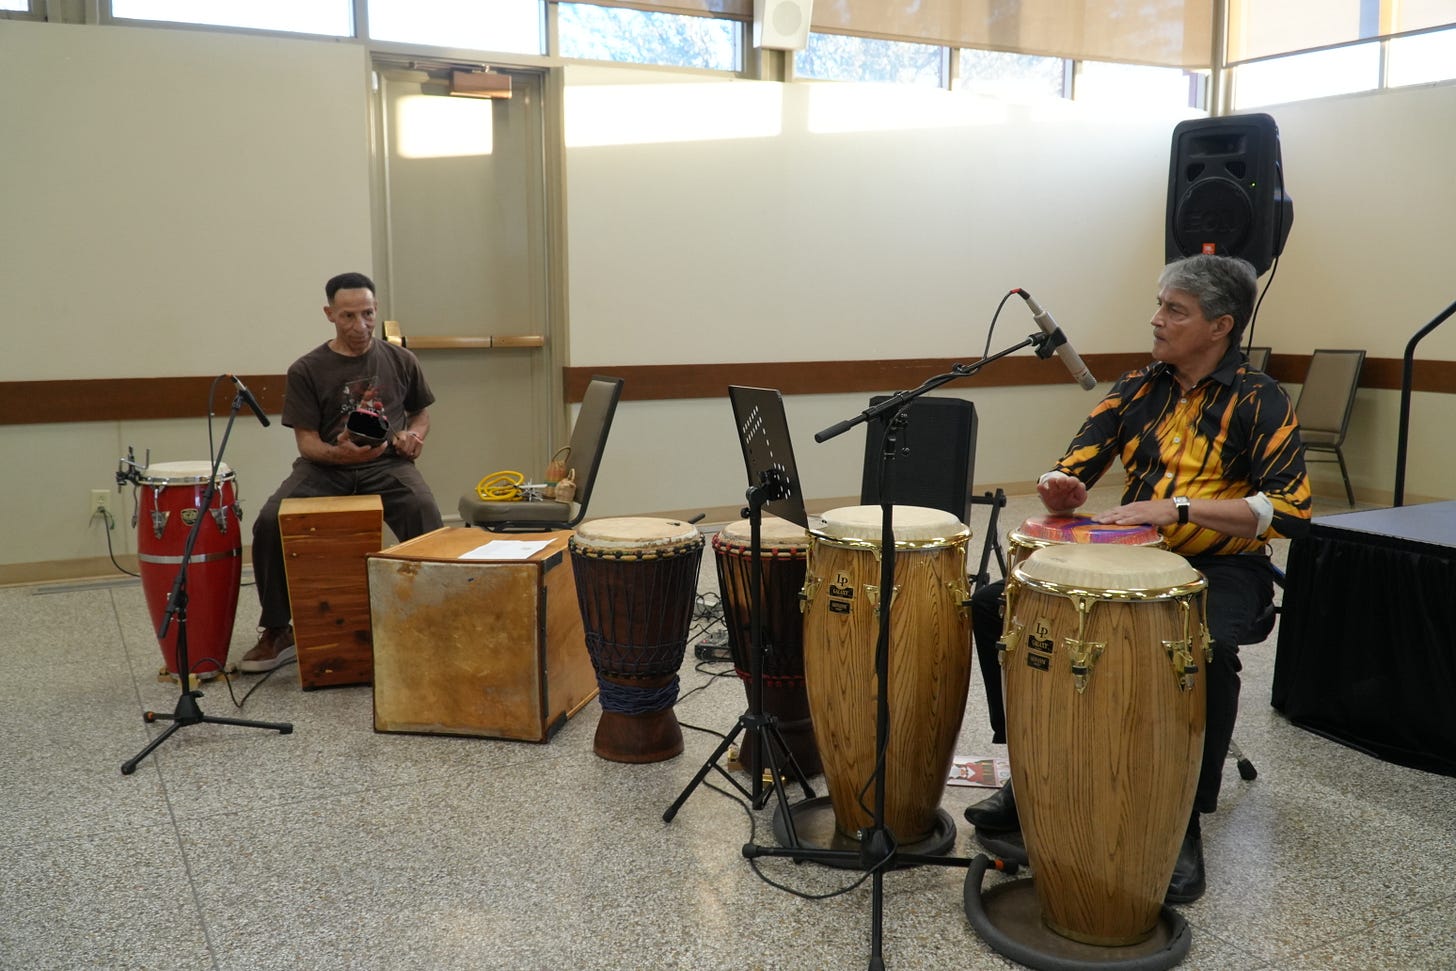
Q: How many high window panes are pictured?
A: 9